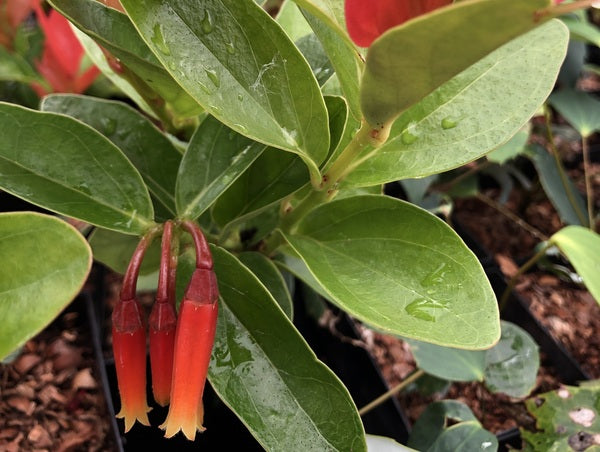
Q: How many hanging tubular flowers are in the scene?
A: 3